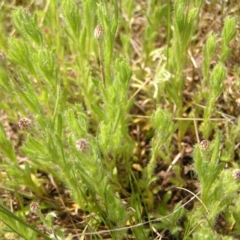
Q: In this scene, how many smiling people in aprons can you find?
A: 0